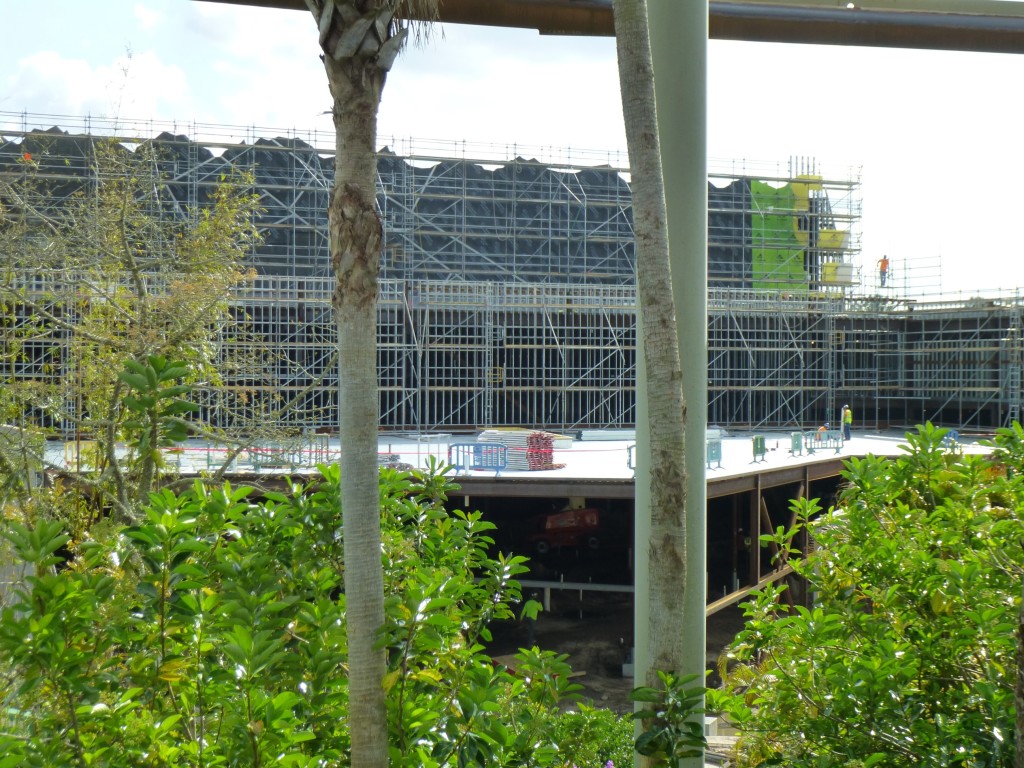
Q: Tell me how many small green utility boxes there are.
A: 3